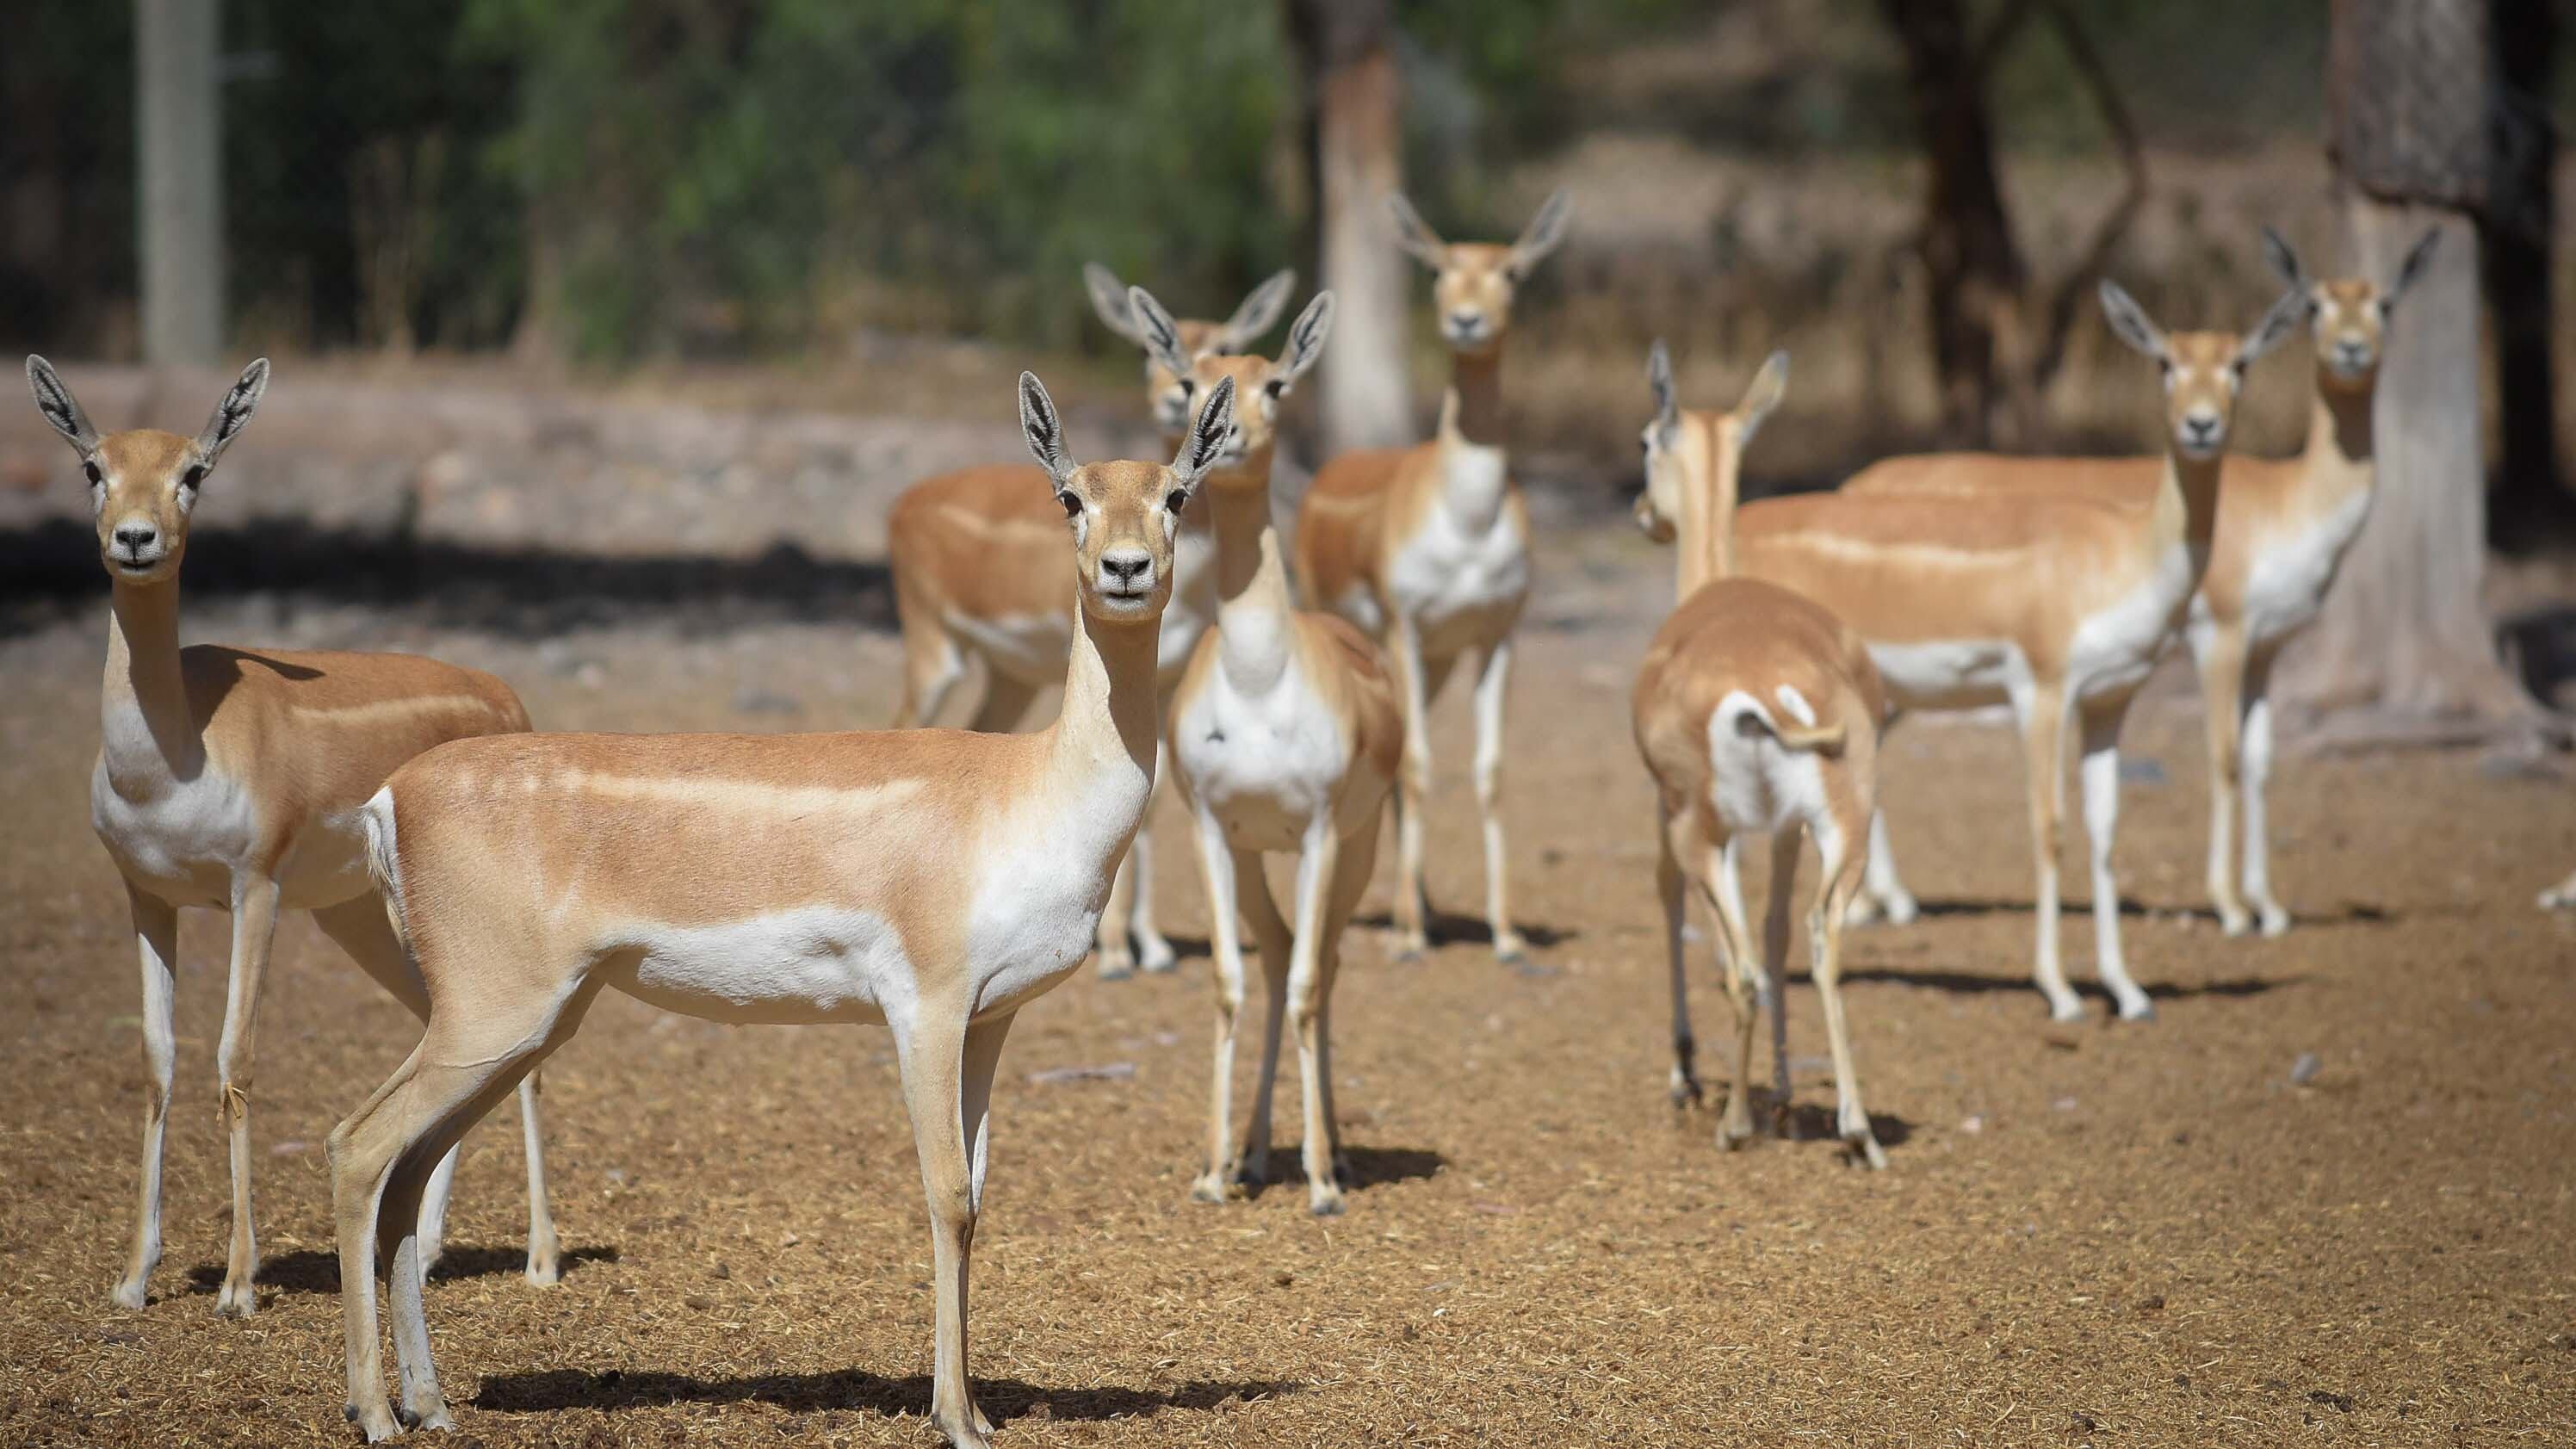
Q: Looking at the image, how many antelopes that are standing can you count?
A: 8